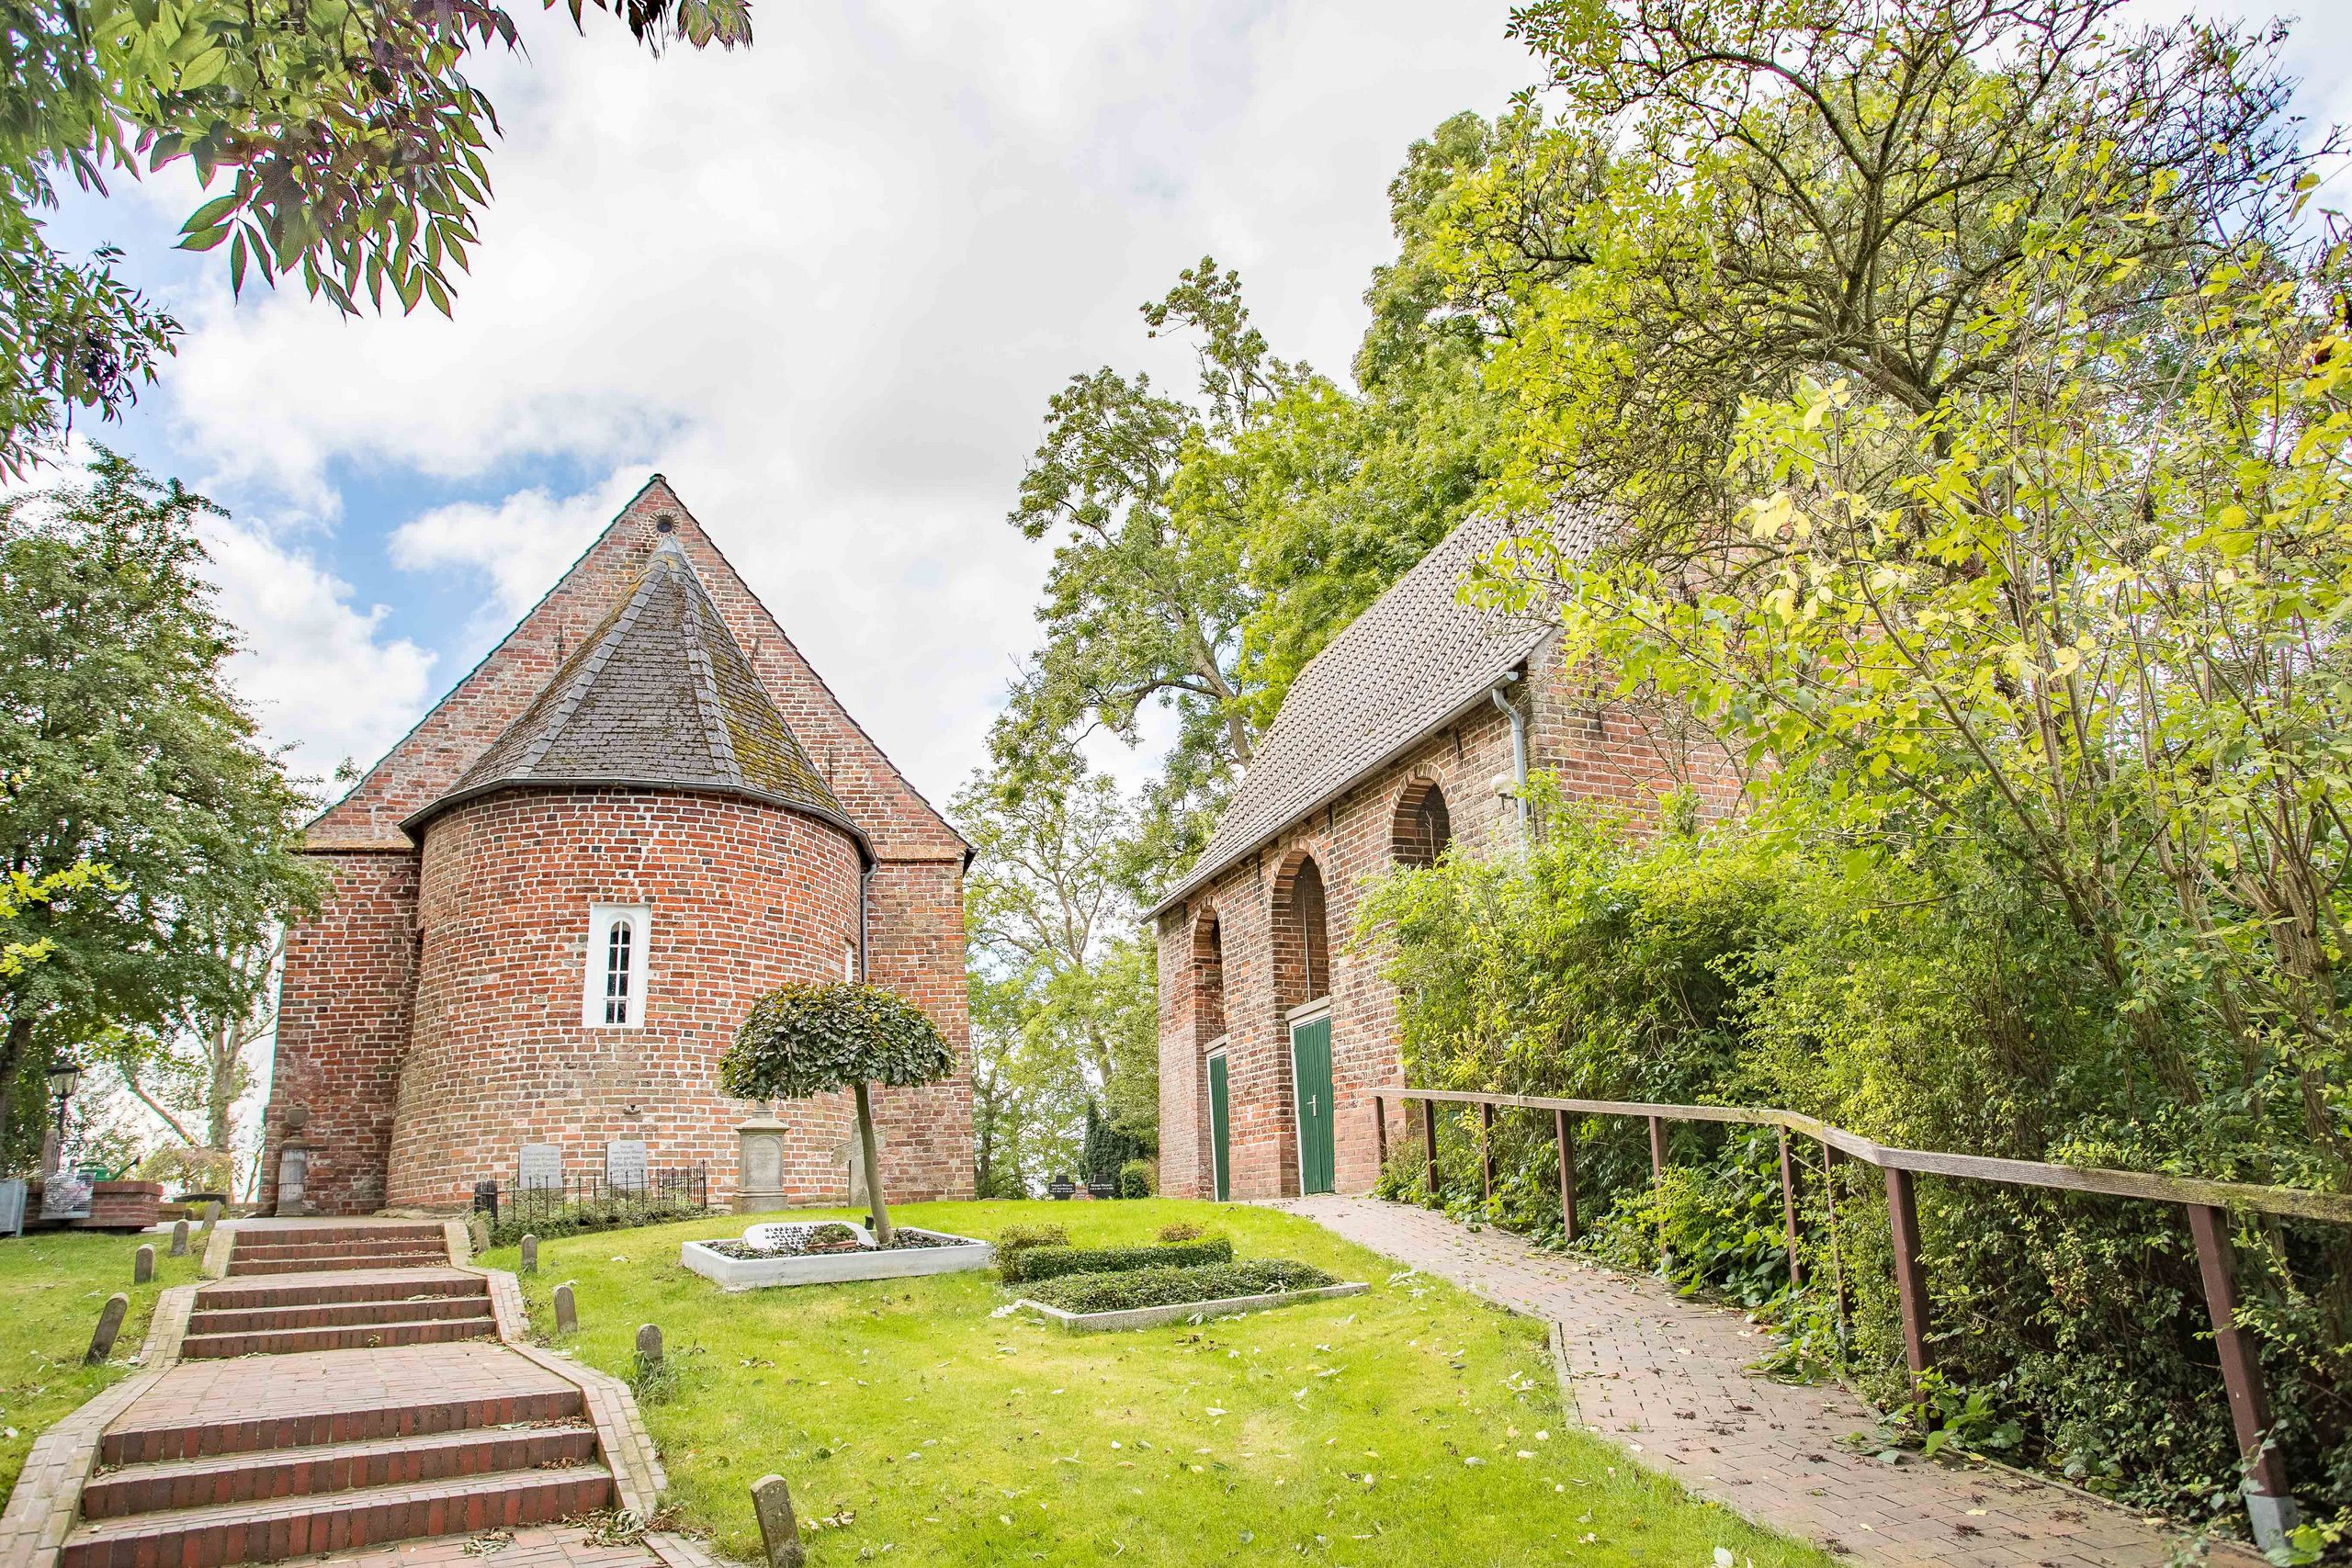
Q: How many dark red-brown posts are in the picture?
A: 9